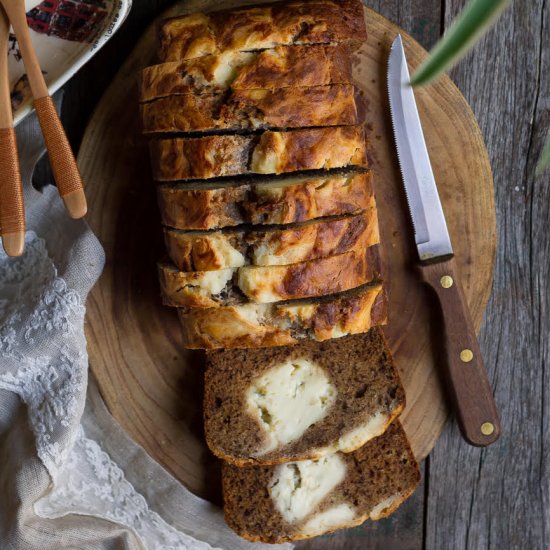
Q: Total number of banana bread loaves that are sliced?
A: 1